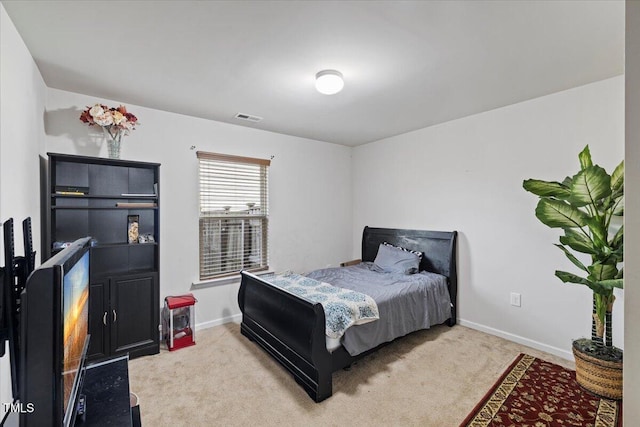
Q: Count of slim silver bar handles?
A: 2